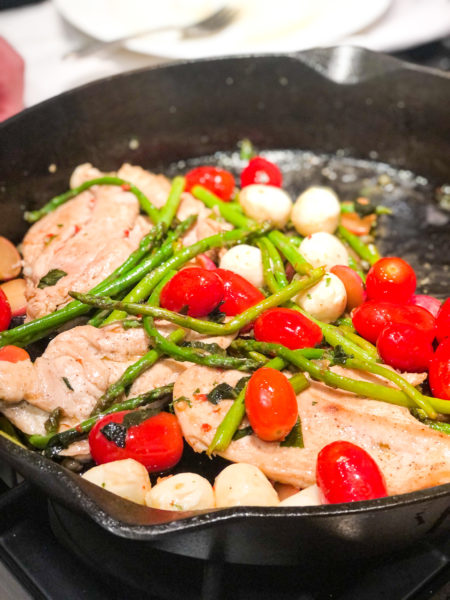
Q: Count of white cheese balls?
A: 9